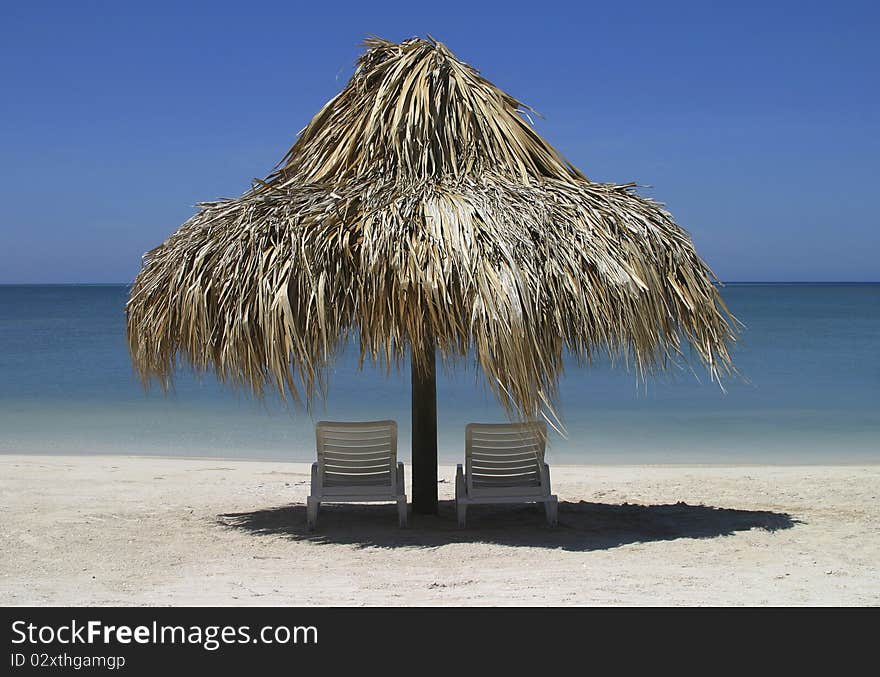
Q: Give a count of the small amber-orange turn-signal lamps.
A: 0